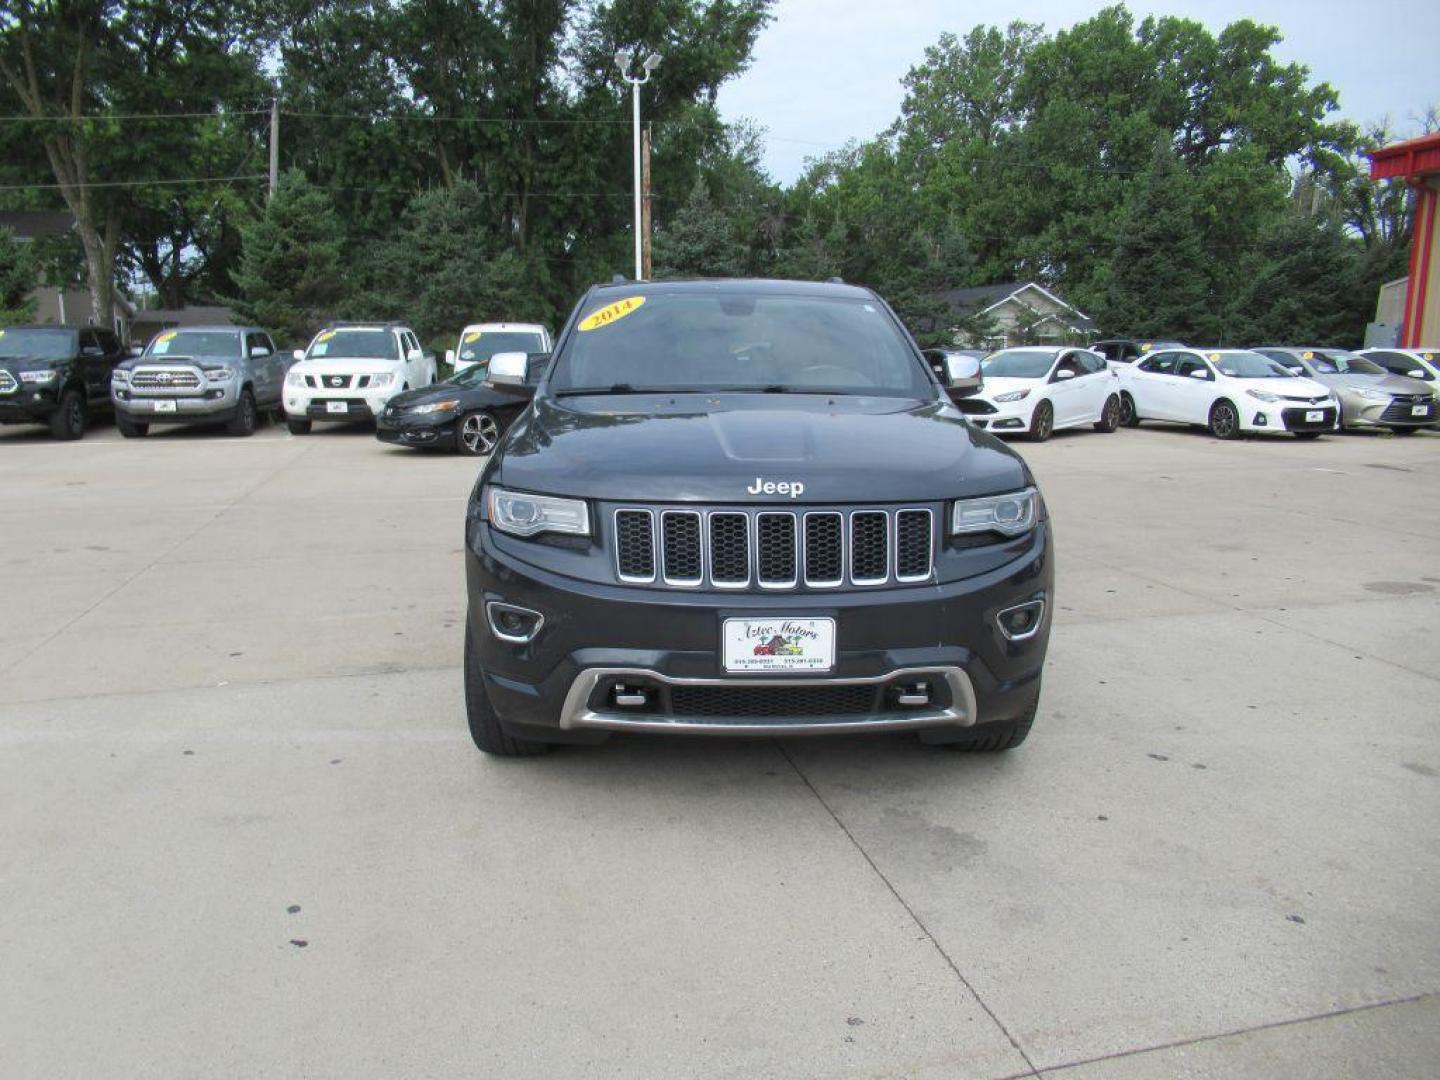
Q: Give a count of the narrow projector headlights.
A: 2